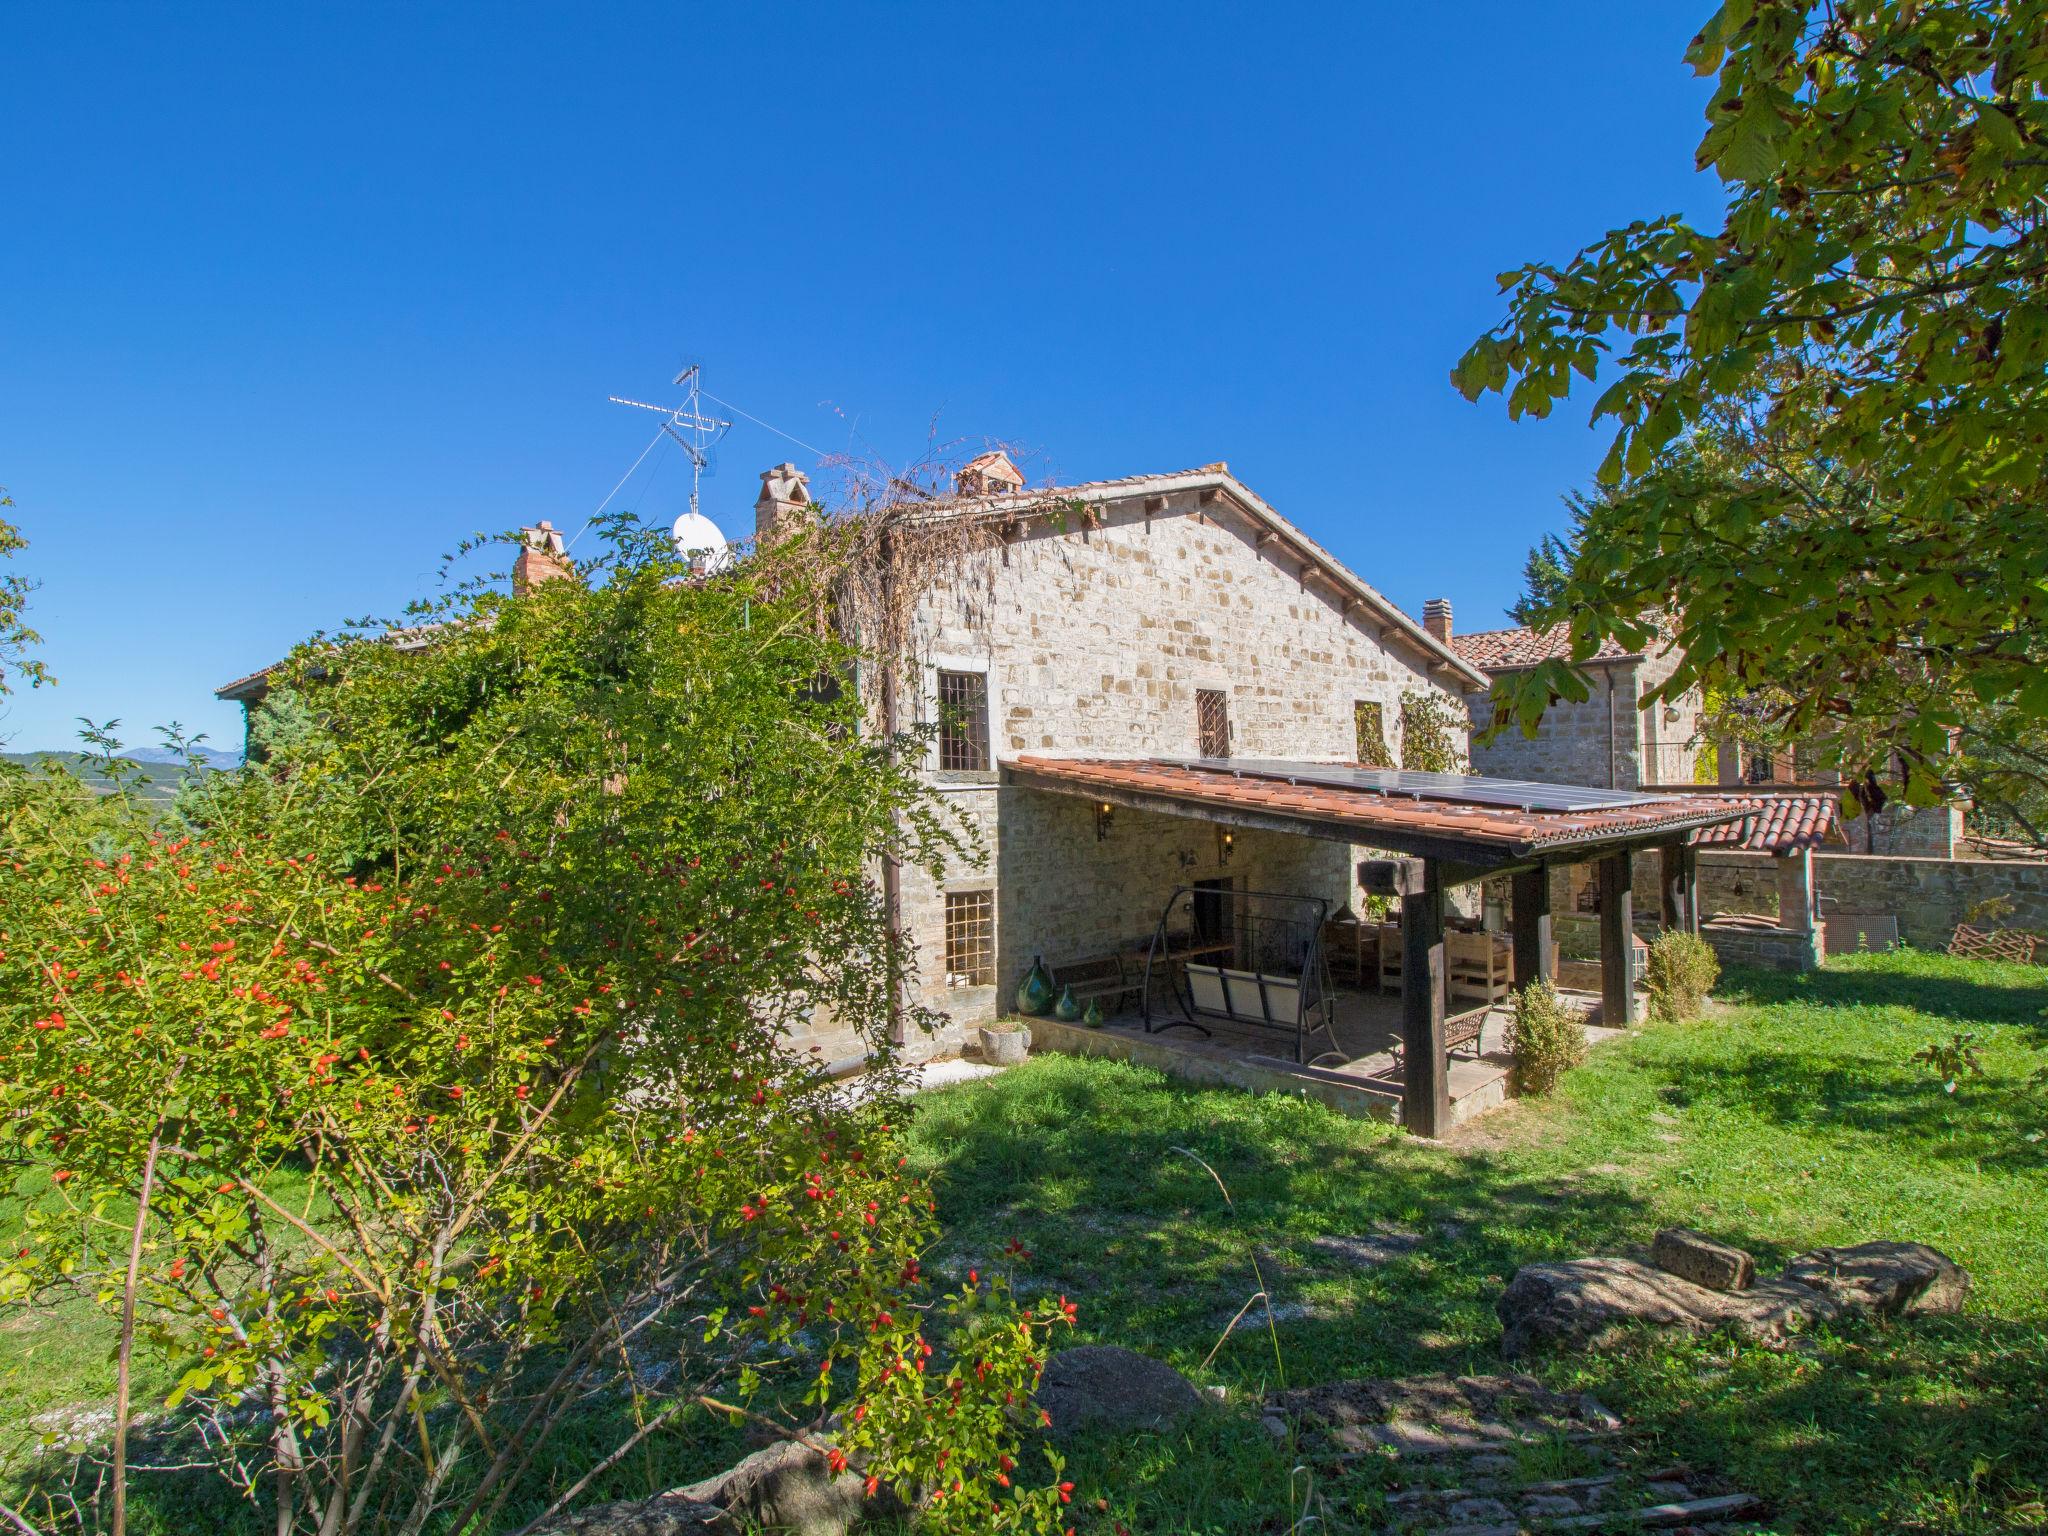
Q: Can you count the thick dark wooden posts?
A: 4